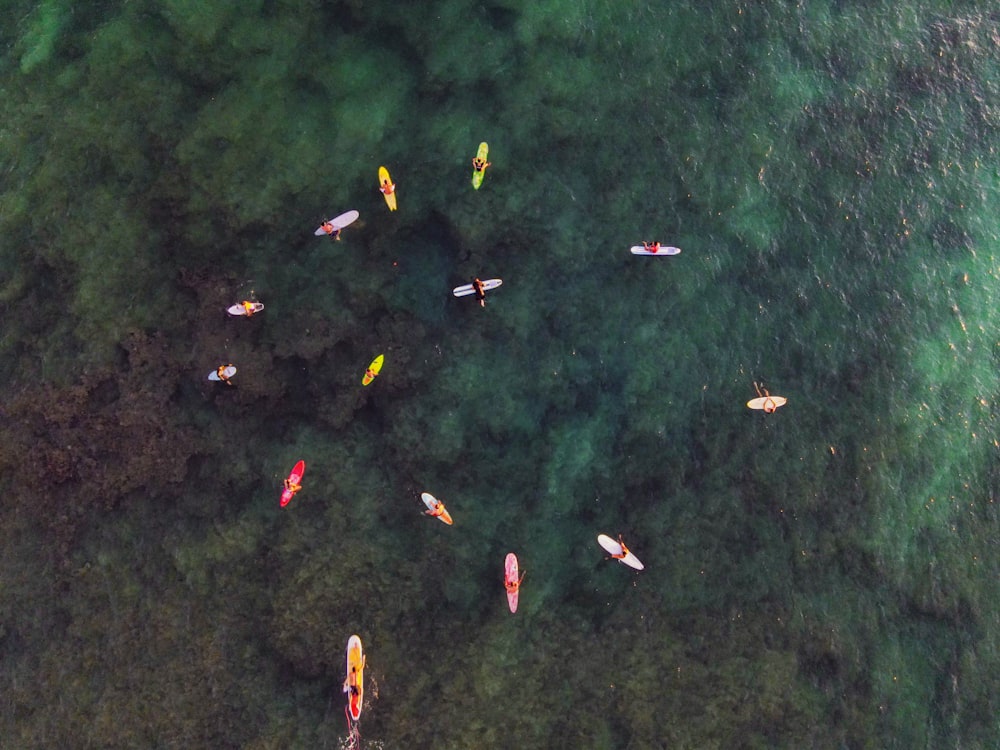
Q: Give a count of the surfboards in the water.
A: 14